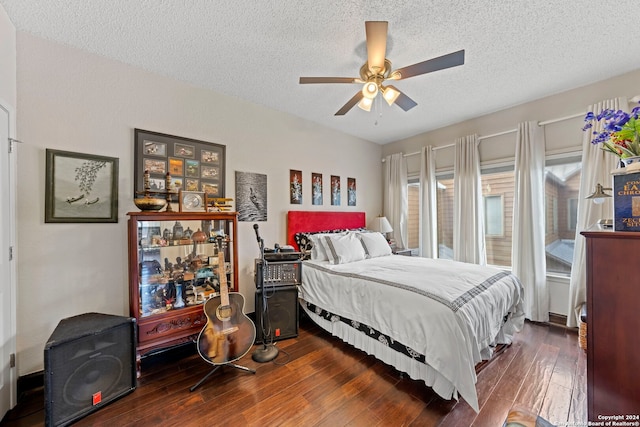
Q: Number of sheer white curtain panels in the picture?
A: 5